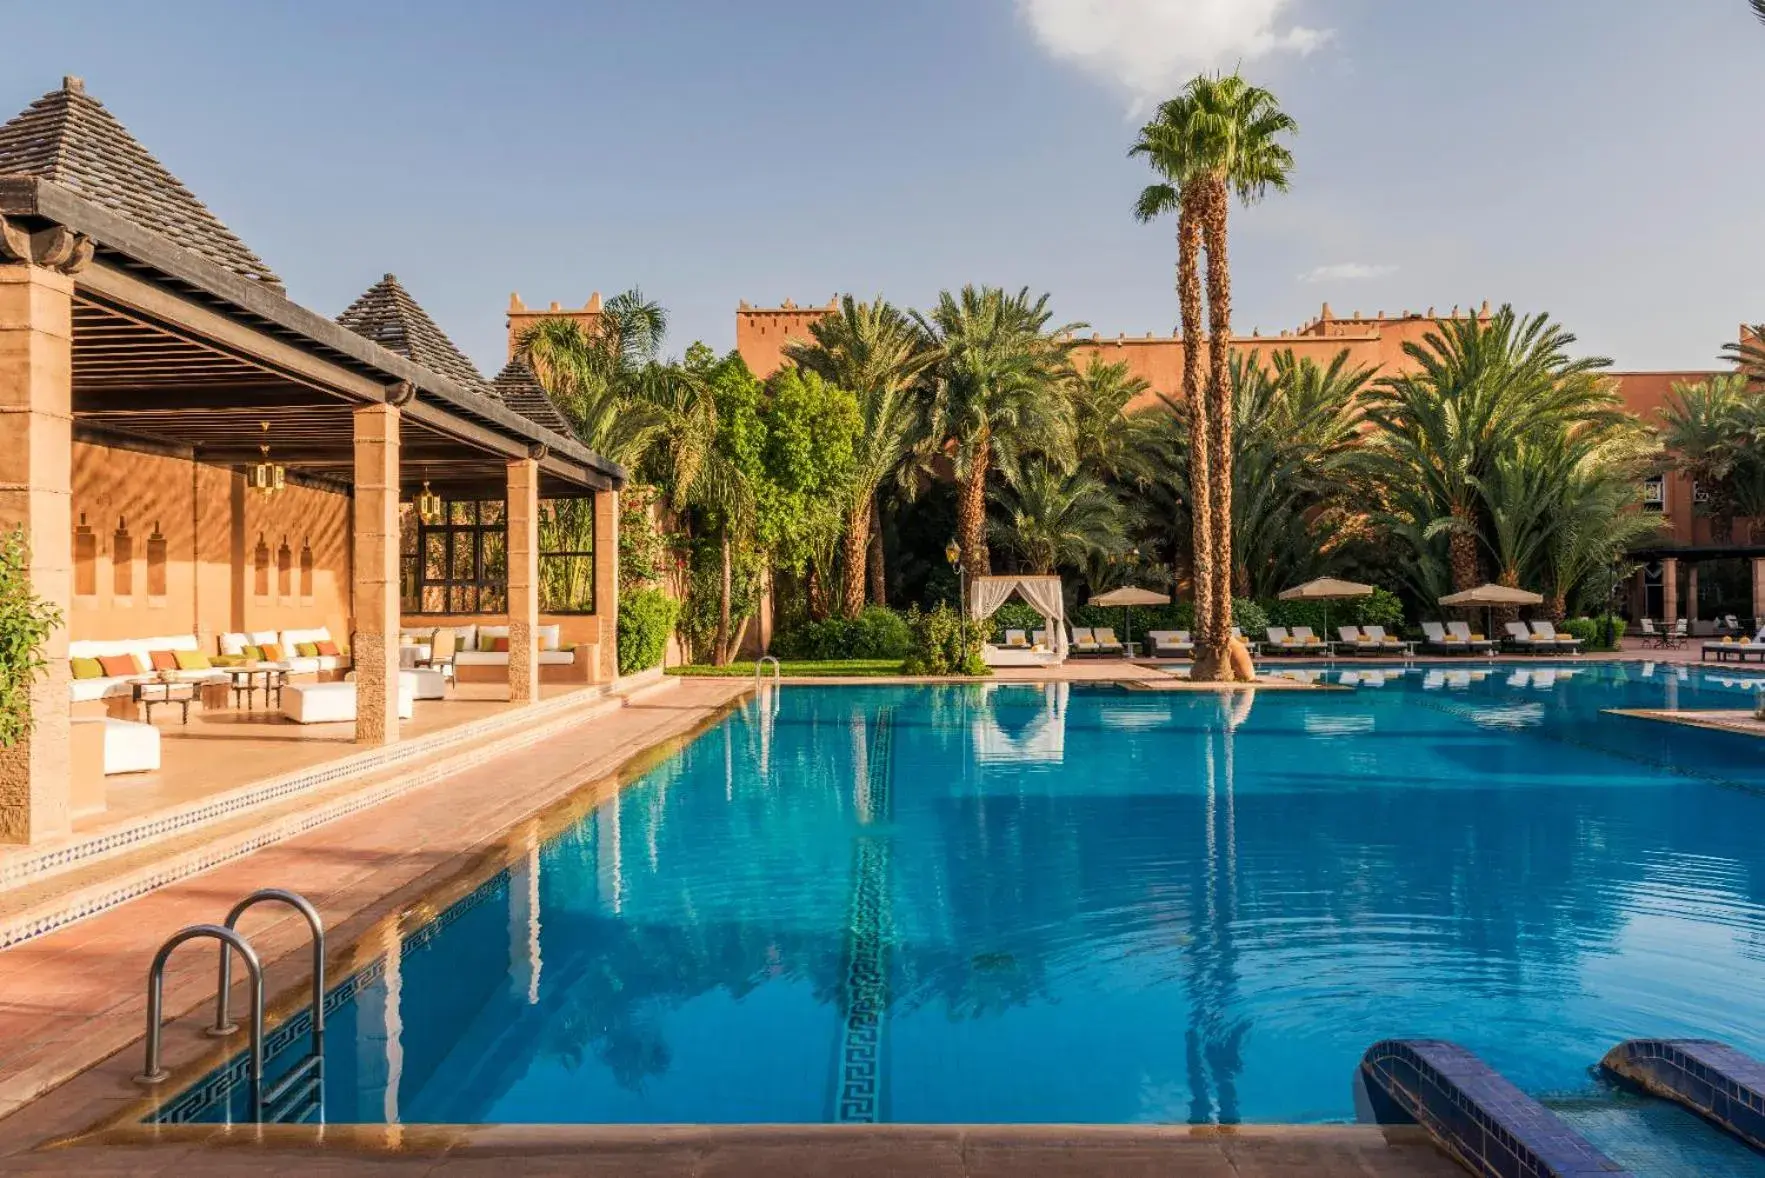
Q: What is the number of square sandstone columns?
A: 4